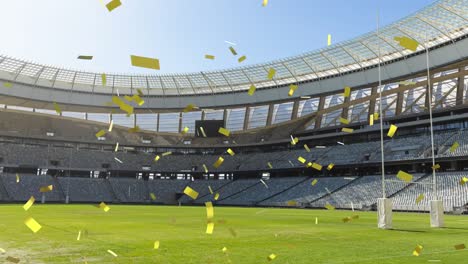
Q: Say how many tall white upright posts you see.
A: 2